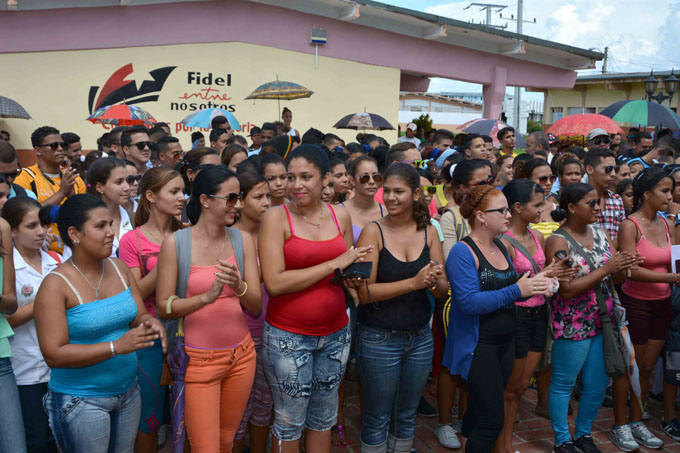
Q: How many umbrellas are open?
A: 8